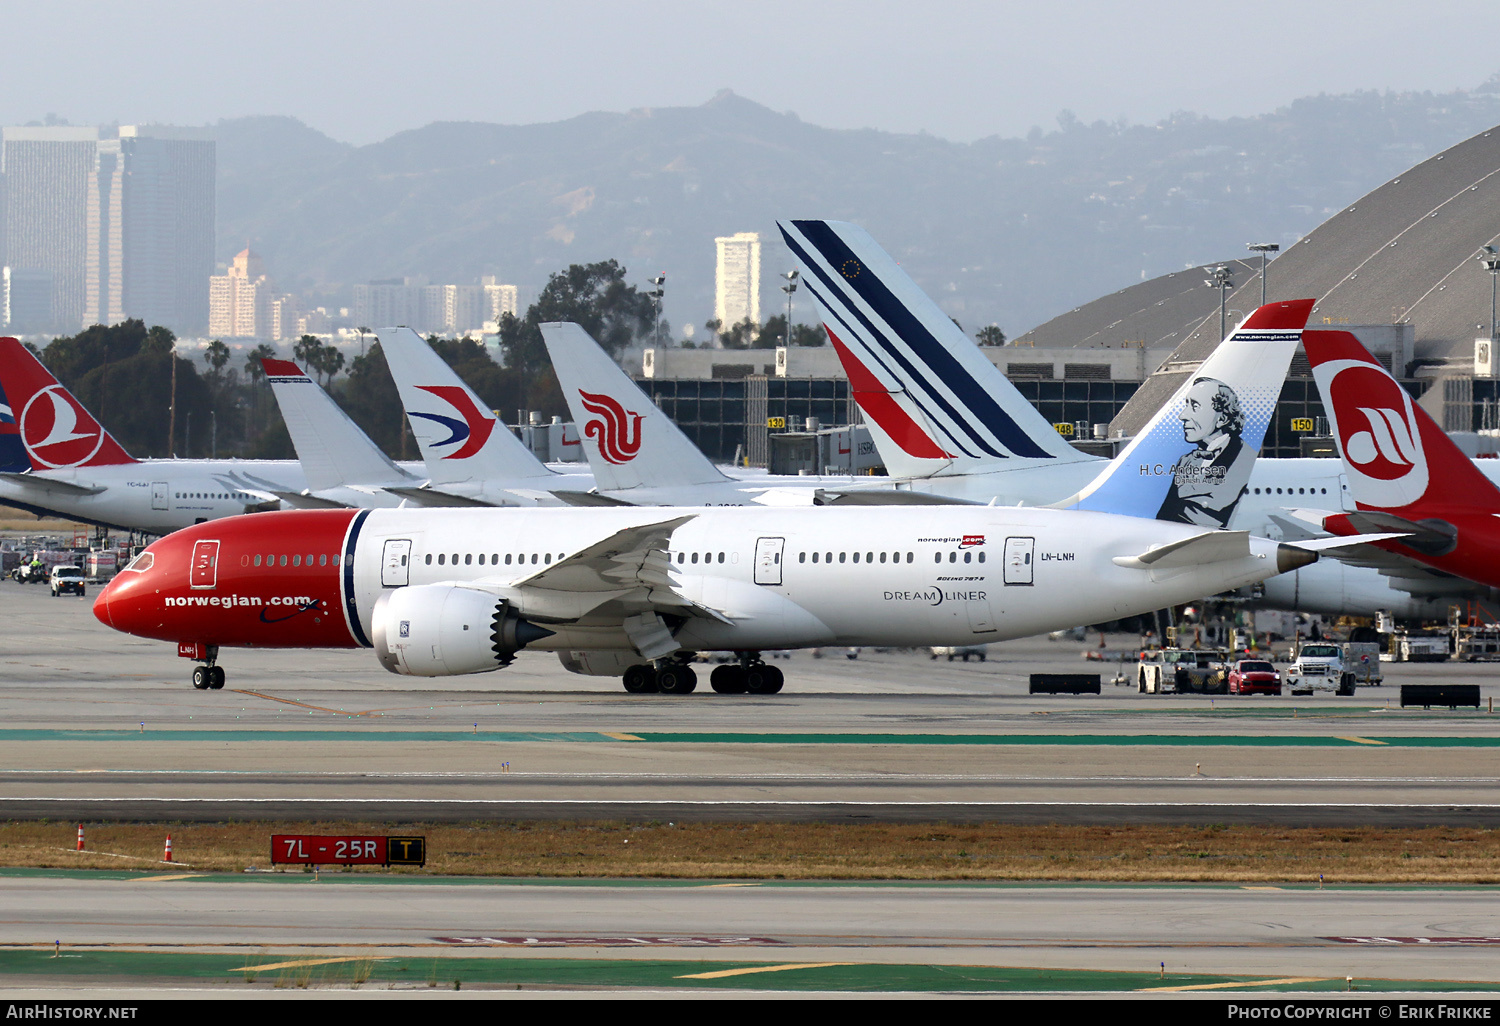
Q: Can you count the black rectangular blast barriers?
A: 2